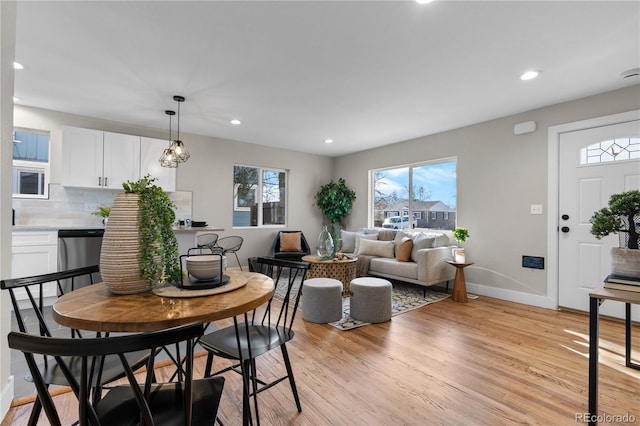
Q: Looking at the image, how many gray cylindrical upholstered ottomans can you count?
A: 2